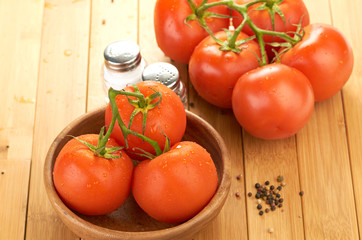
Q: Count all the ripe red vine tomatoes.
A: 8